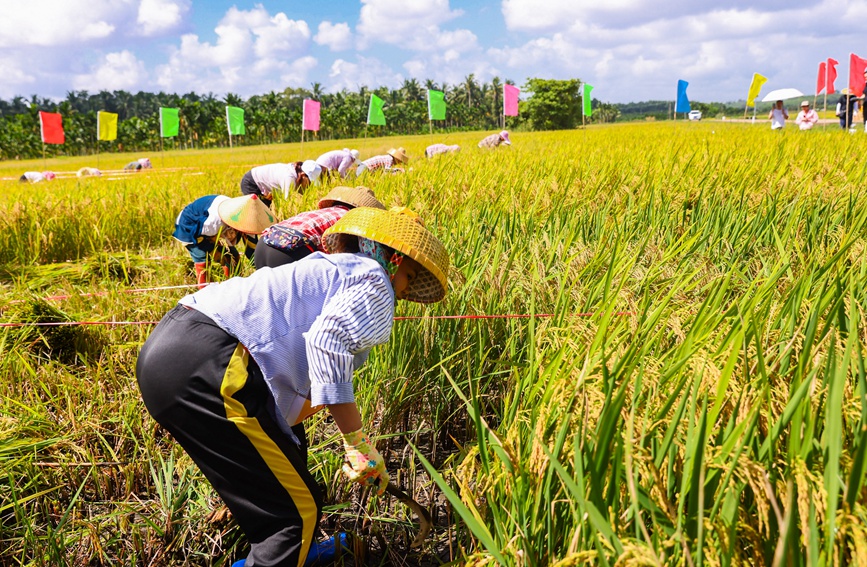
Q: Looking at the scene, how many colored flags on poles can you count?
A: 14